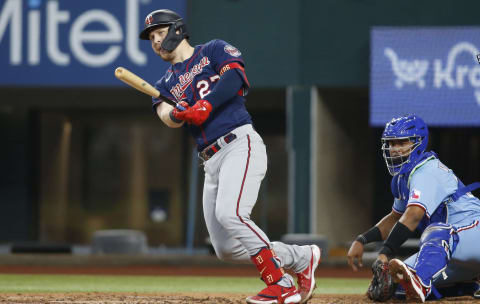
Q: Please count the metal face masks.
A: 1